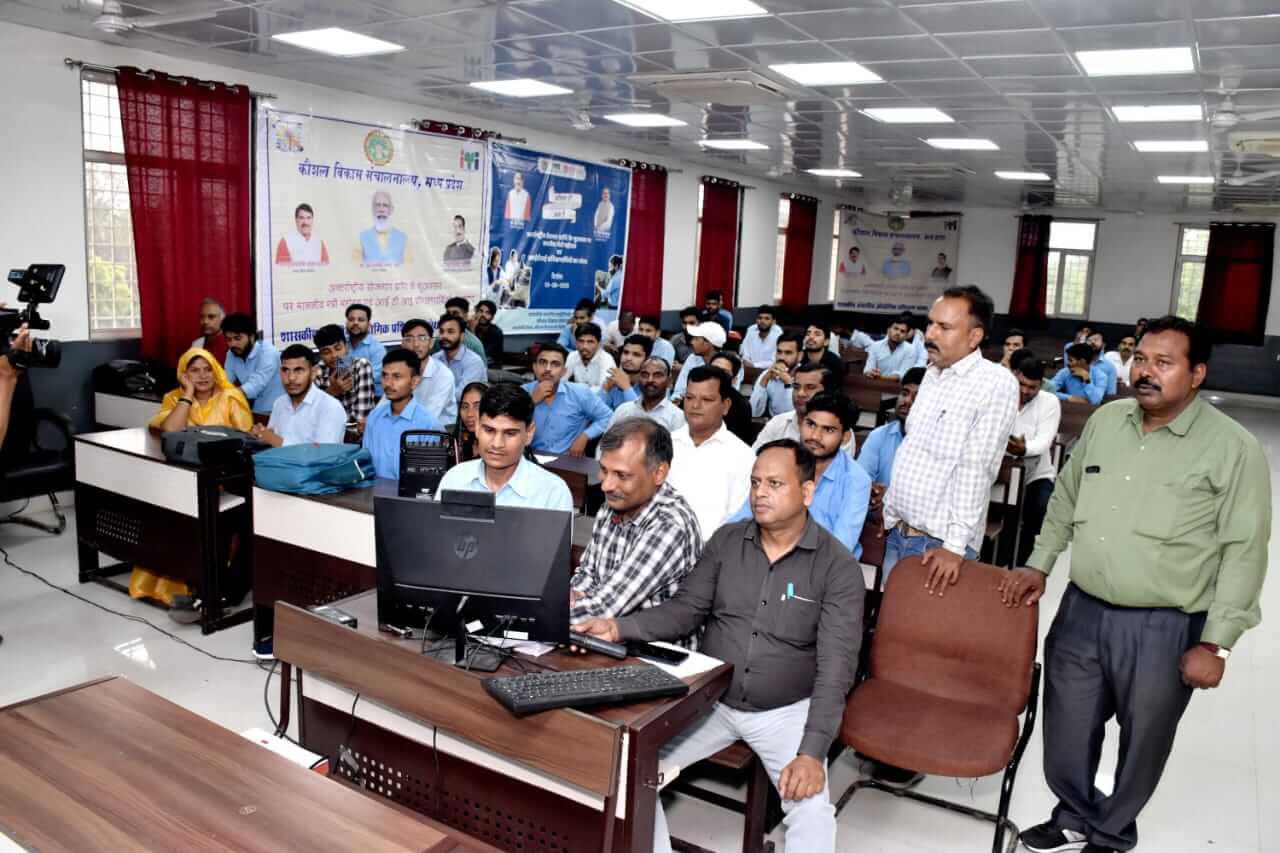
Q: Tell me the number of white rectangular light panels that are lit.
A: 14